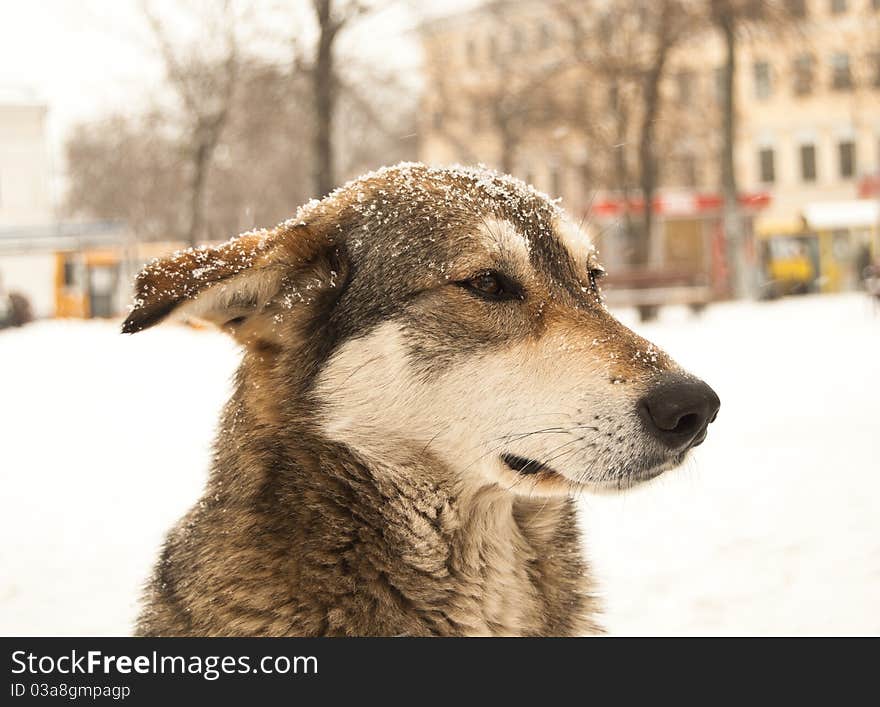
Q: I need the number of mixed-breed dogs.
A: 1